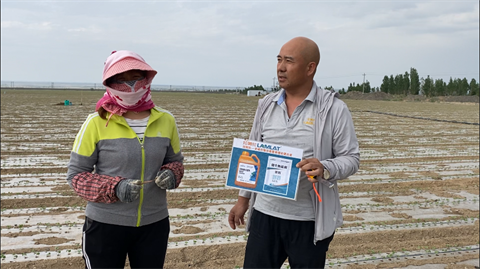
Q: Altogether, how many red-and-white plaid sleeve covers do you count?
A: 2